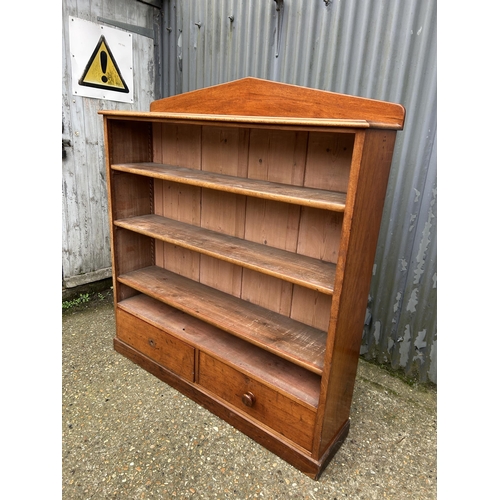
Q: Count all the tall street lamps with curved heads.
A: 0